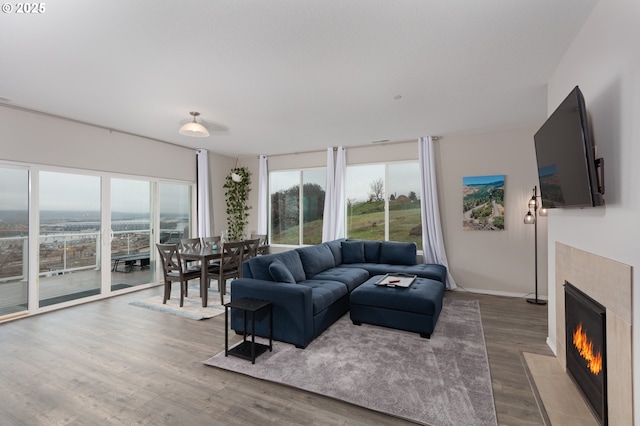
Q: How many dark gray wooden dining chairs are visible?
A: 6